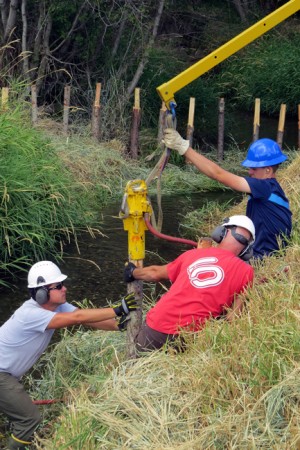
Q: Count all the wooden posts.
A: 12